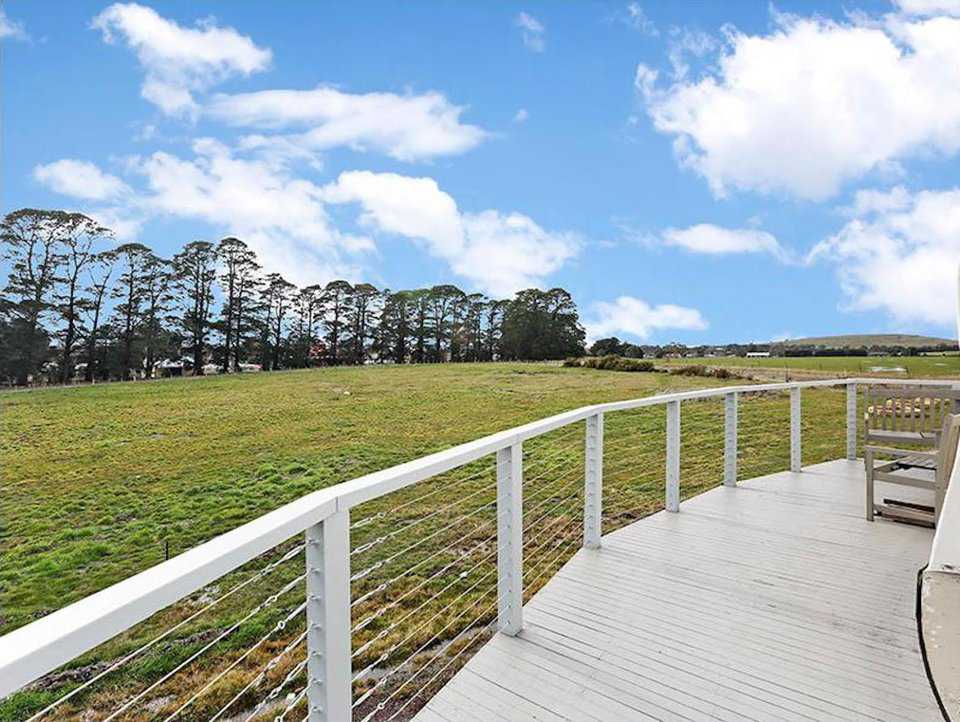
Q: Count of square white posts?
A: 7